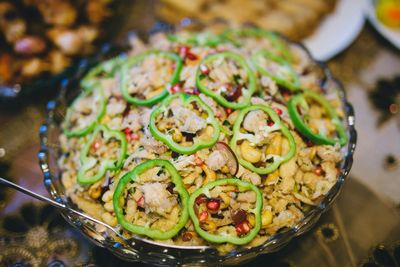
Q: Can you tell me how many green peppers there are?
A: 13